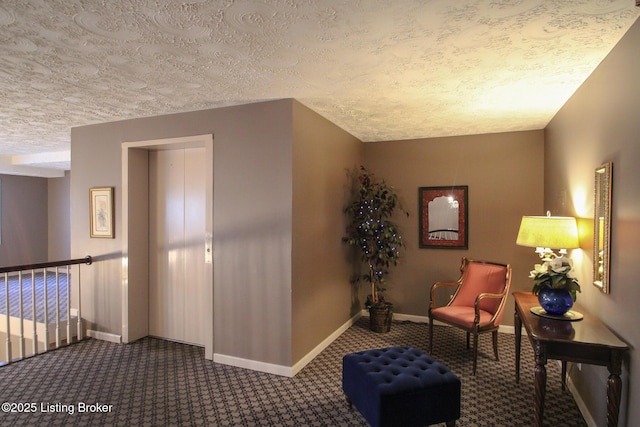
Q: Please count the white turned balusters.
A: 7